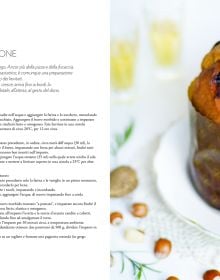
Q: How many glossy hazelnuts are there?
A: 5